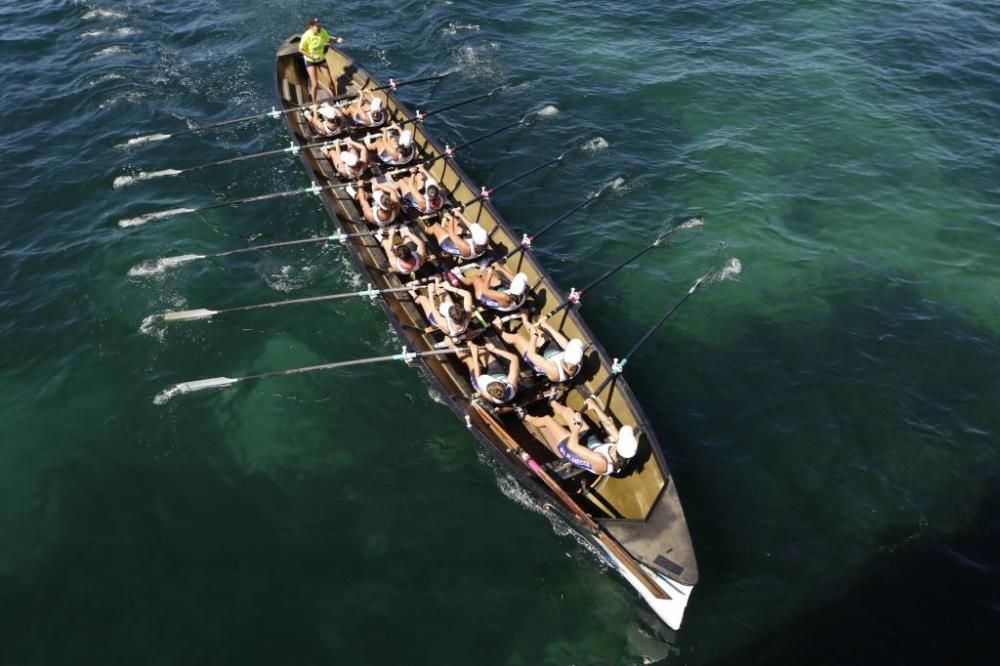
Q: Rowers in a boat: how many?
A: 13